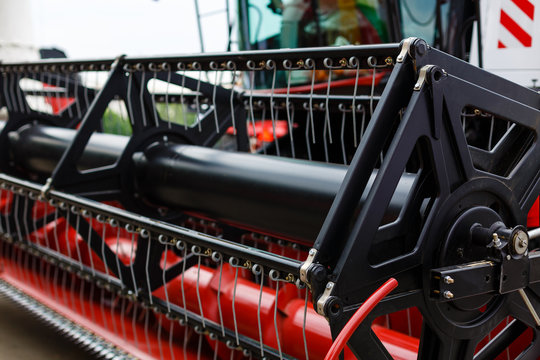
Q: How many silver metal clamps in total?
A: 4